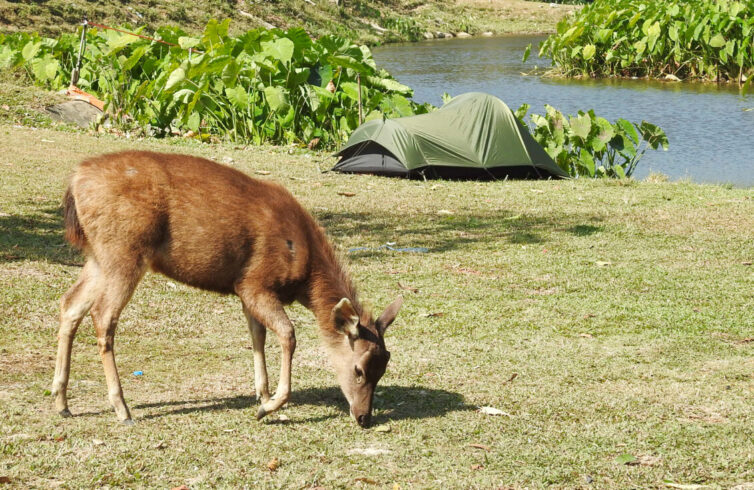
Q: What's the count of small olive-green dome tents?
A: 1